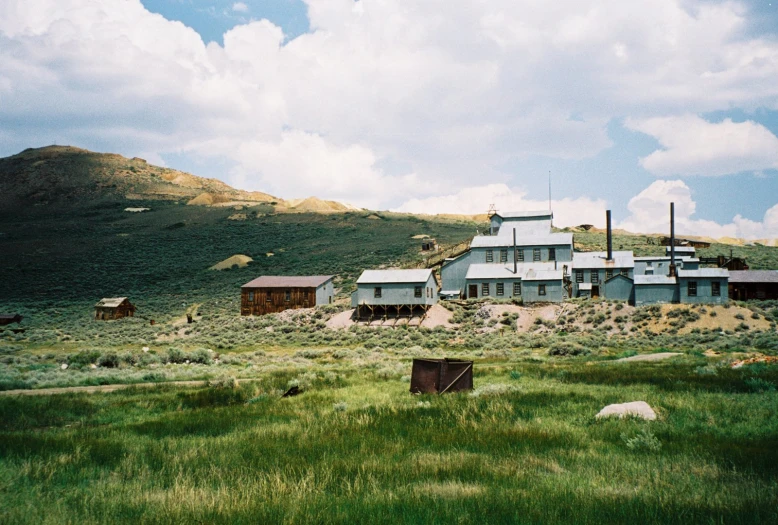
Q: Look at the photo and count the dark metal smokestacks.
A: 3